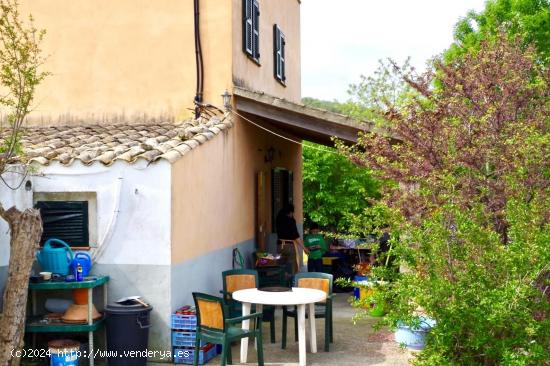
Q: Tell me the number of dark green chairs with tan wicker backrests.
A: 3